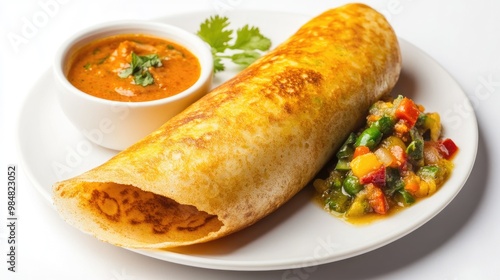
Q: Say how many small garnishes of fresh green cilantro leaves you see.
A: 2